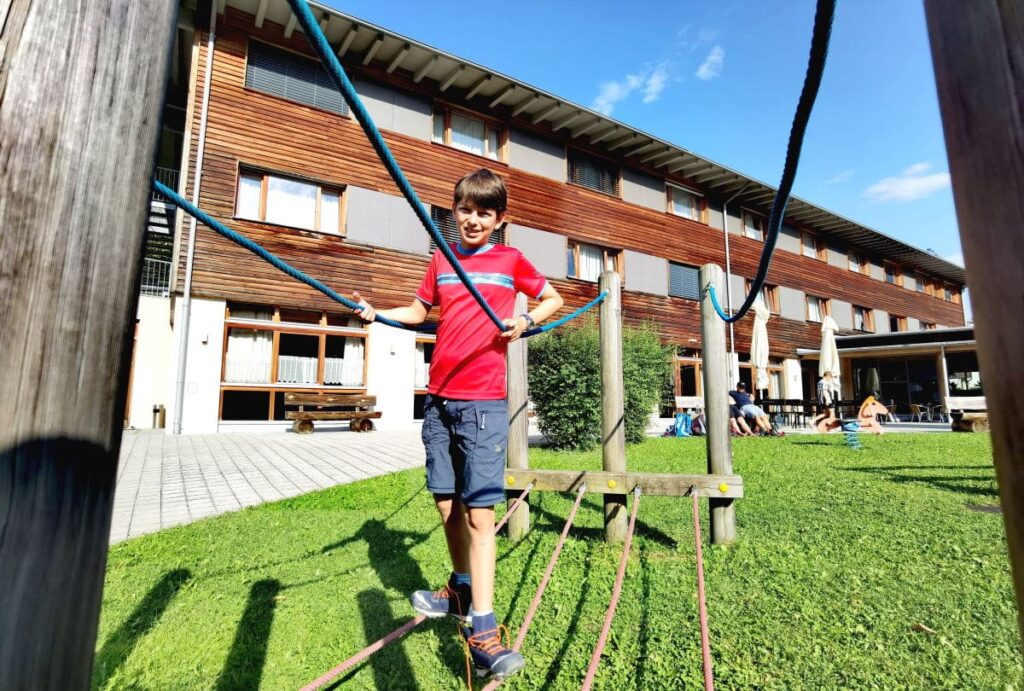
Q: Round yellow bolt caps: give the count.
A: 3